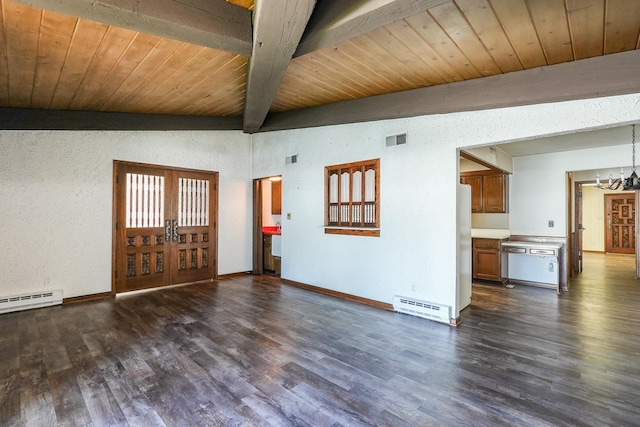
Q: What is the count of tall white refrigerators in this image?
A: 1